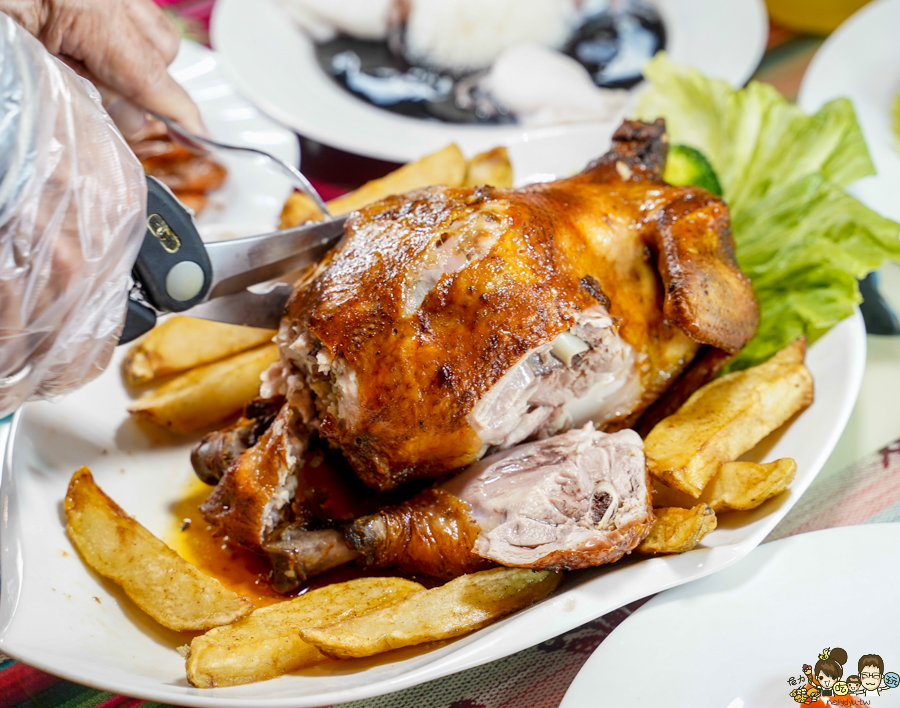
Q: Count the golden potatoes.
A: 11